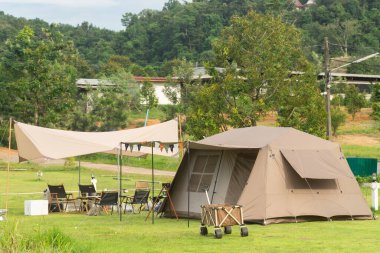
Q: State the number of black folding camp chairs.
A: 4